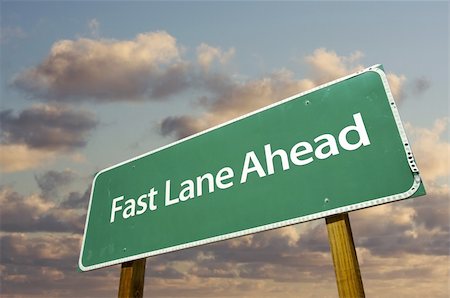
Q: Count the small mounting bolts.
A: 4